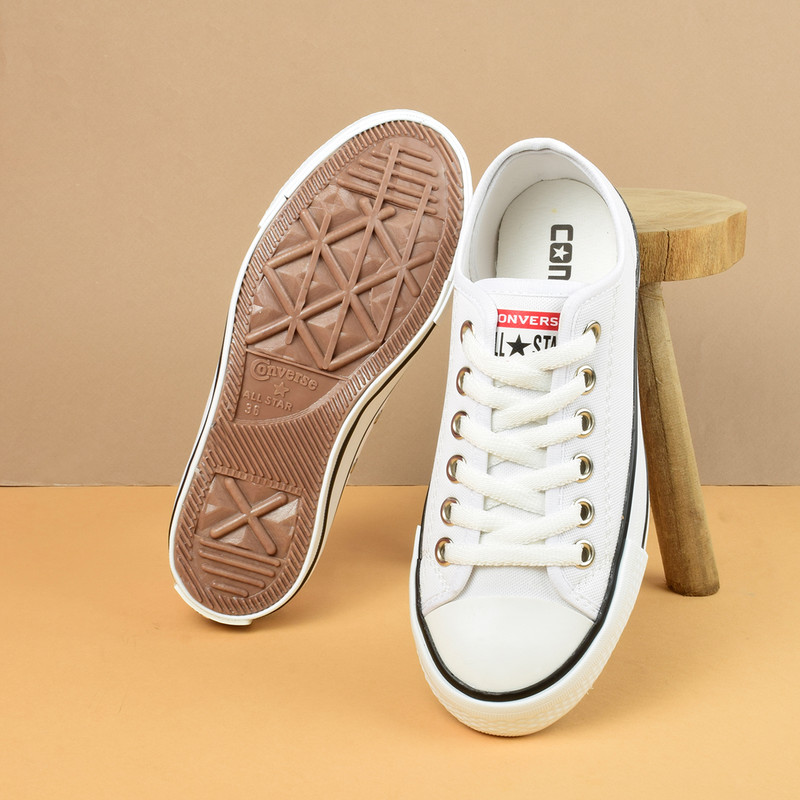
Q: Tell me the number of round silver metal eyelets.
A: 12